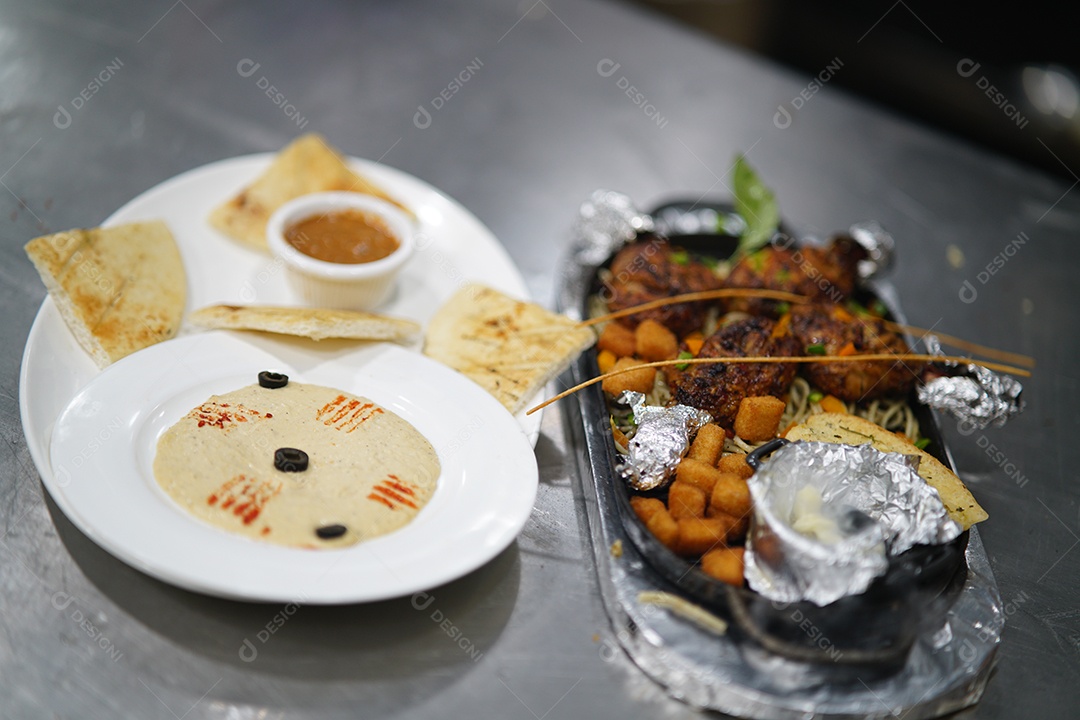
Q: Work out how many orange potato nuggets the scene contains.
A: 14